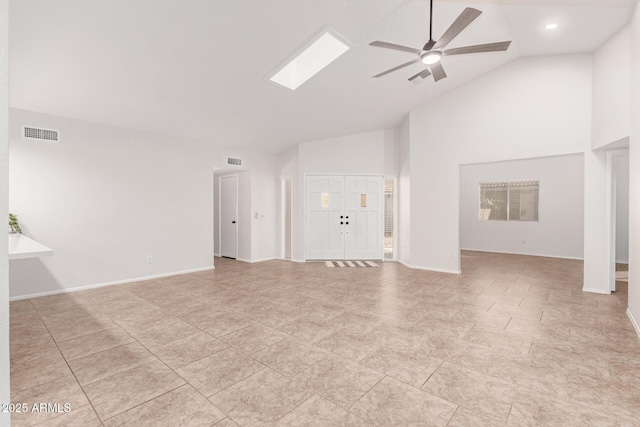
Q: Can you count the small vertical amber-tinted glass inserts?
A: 2